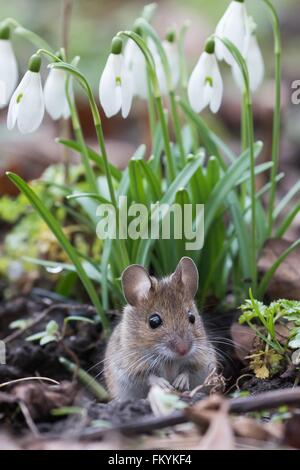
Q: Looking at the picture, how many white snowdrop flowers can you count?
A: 9